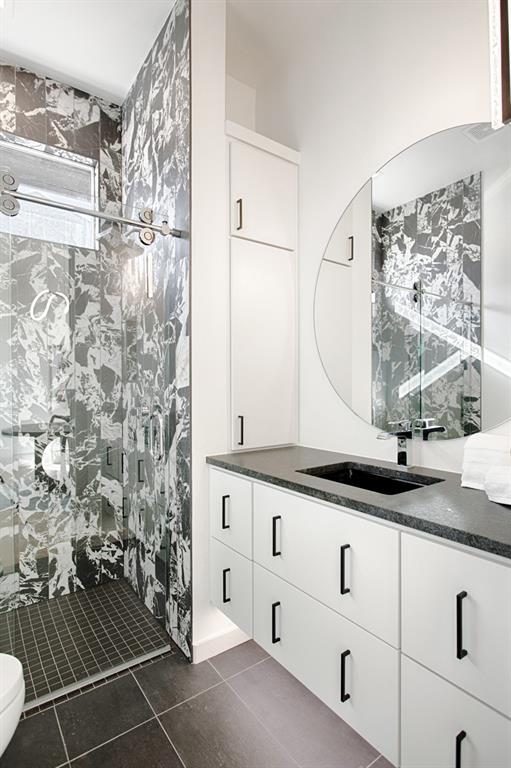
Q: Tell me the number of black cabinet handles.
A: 10